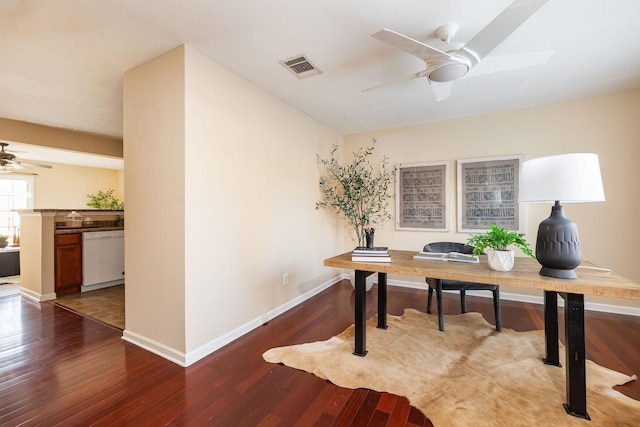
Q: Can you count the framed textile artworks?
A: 2